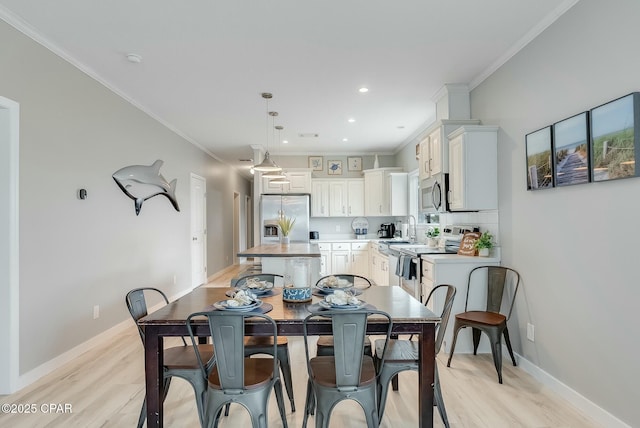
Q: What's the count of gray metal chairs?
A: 7